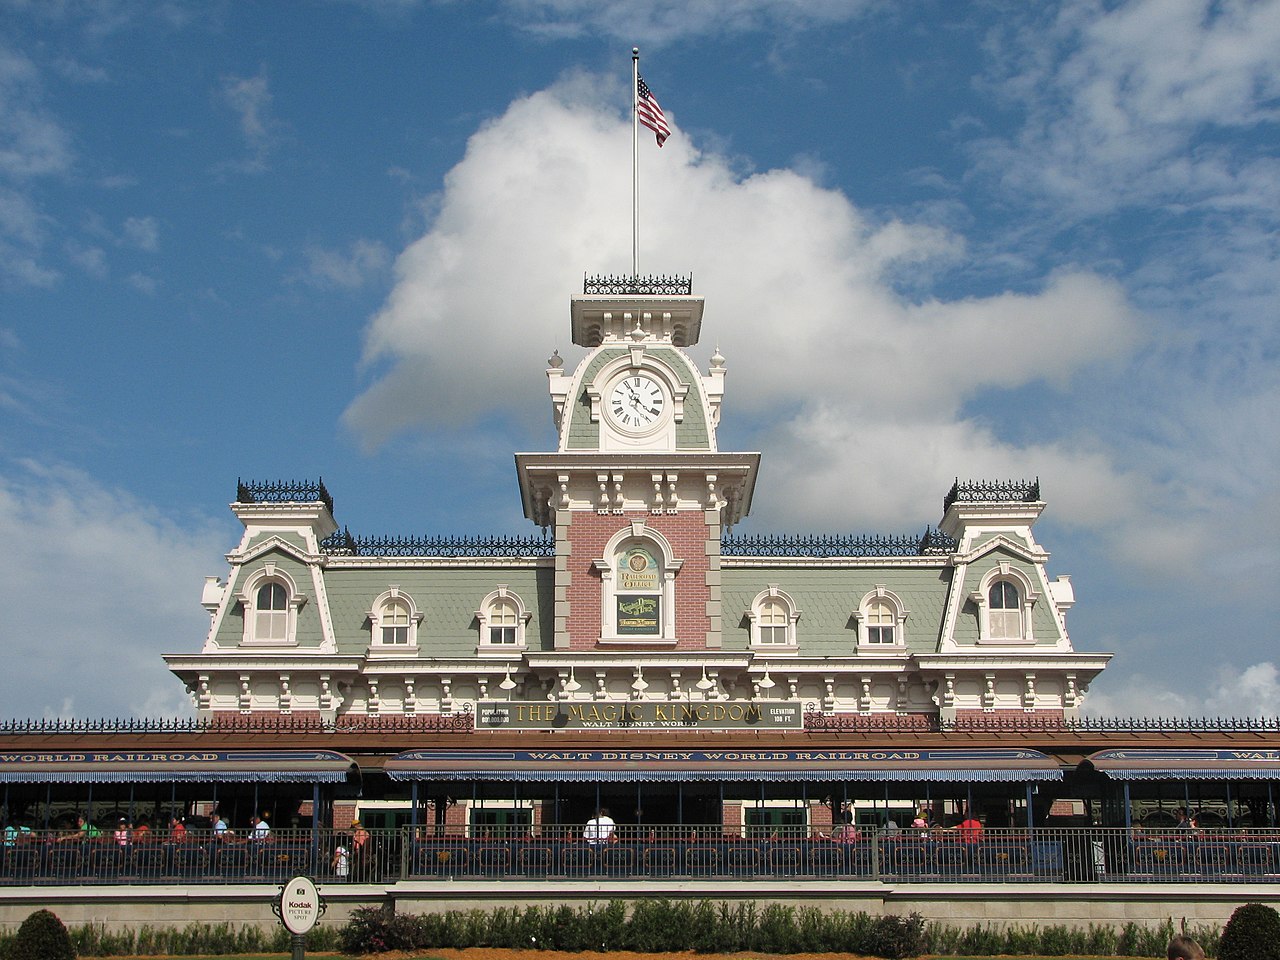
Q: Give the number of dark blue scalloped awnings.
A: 3